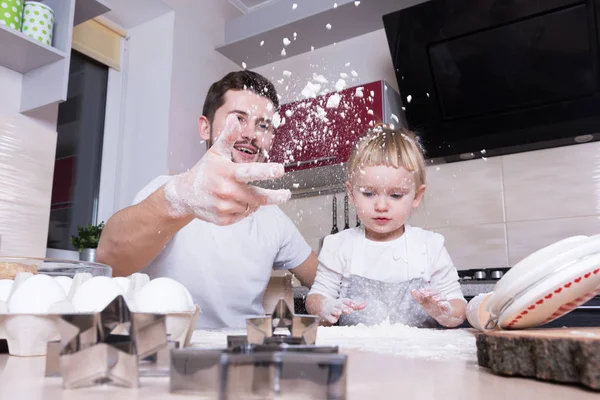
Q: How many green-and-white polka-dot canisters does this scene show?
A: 2